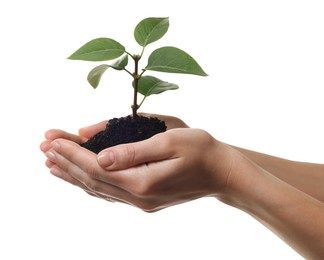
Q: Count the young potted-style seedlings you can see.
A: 1